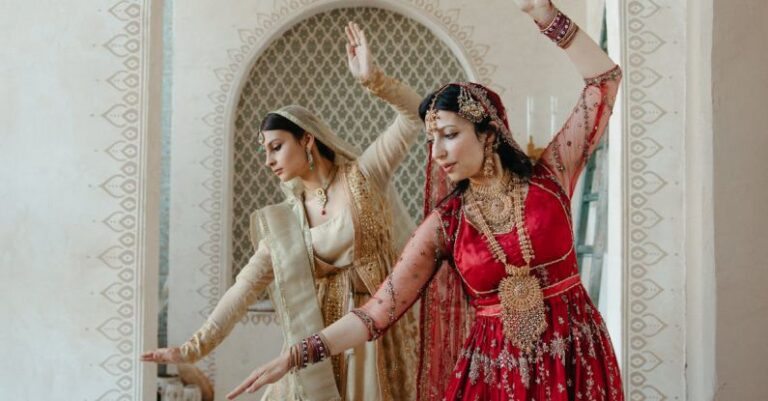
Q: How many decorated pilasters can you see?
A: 2